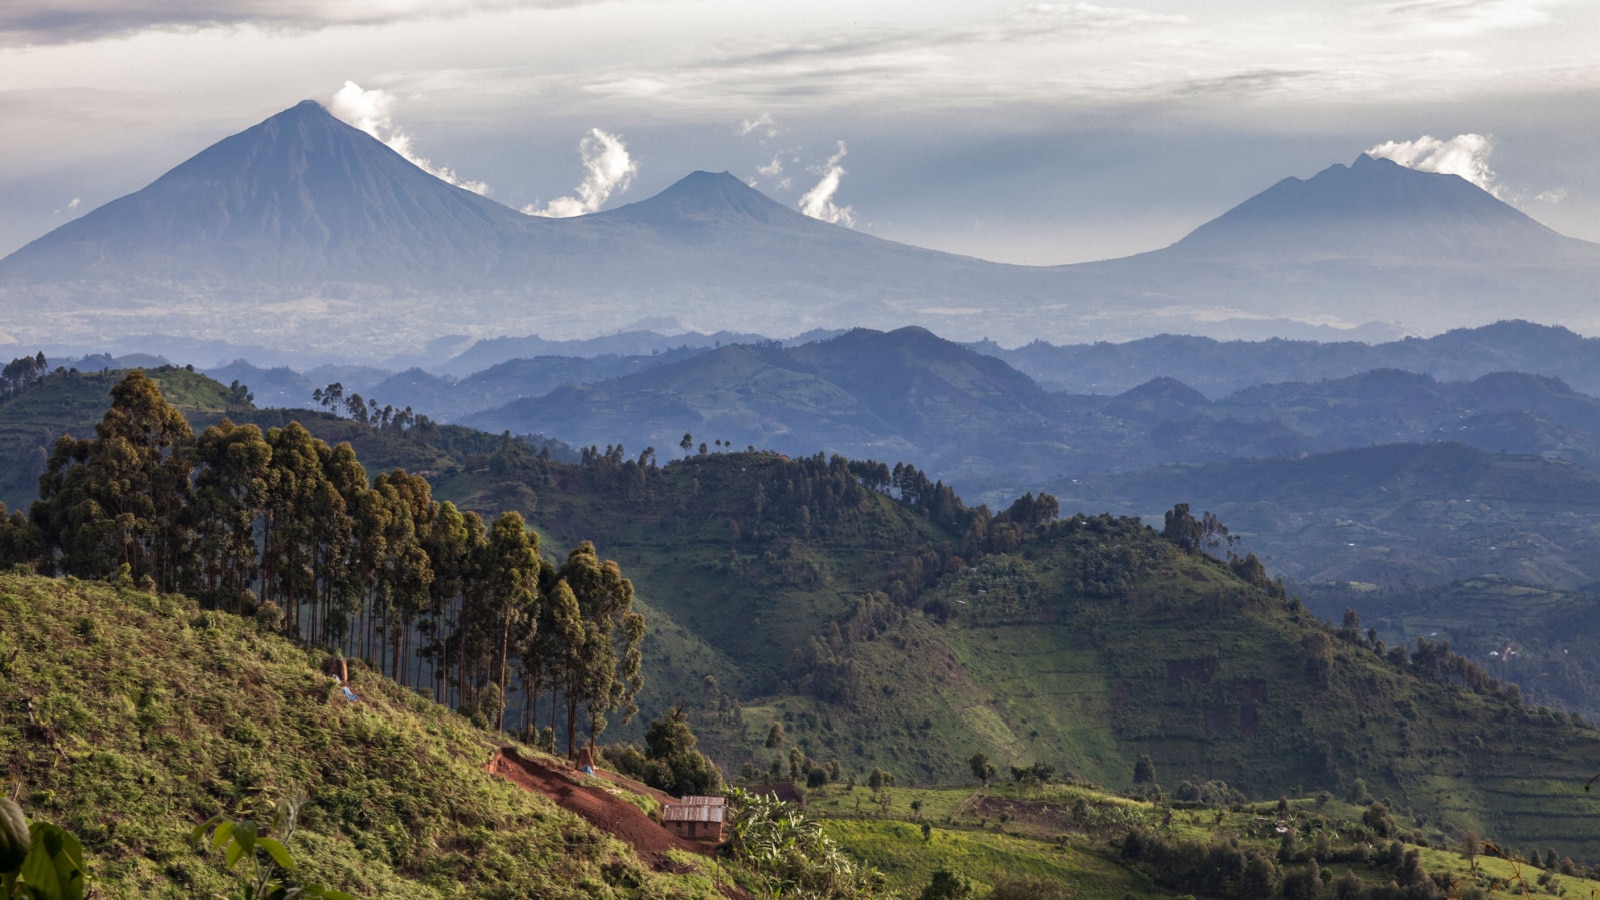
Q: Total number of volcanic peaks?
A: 3